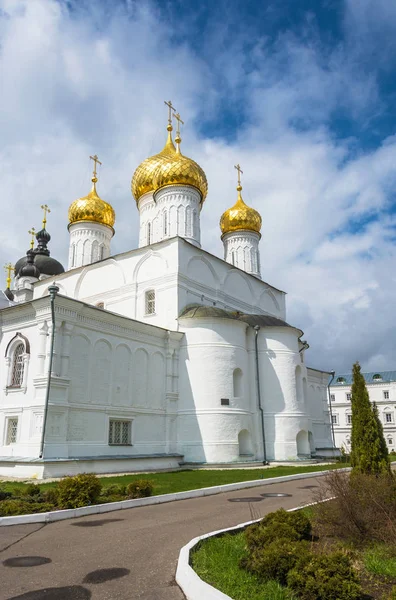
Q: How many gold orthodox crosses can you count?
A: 7